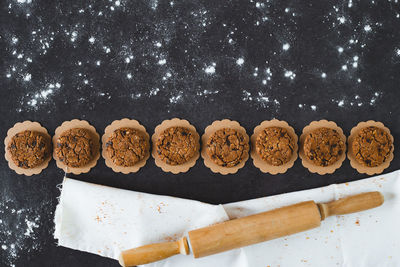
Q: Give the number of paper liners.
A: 8